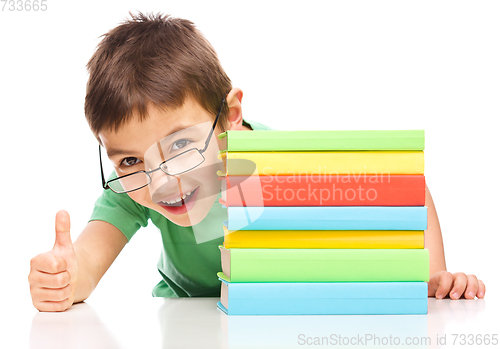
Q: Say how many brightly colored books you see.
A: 7